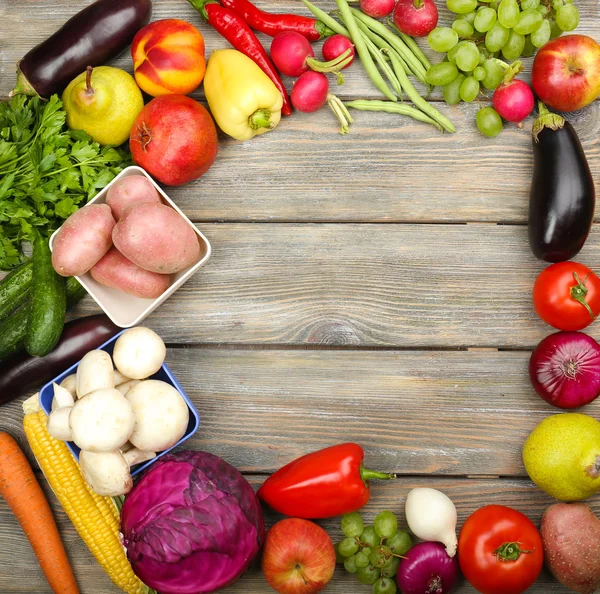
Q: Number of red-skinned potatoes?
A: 5